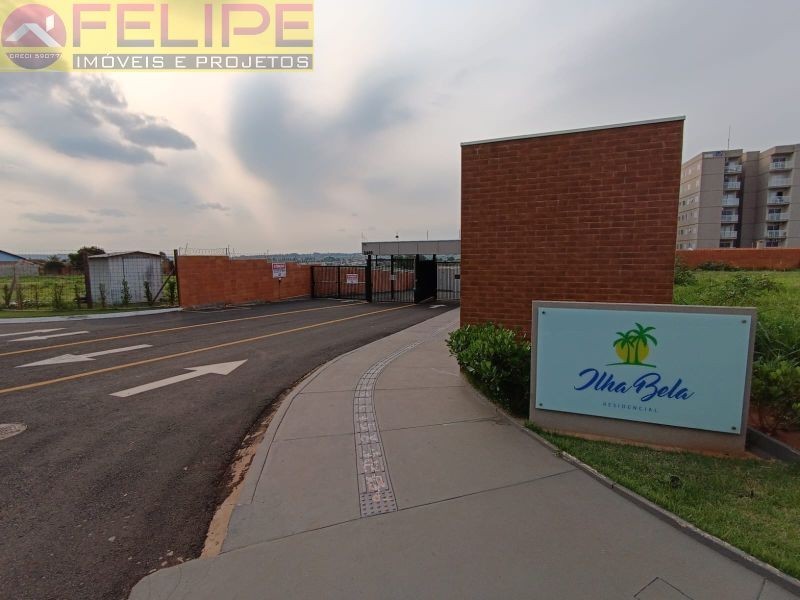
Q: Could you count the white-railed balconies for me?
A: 10